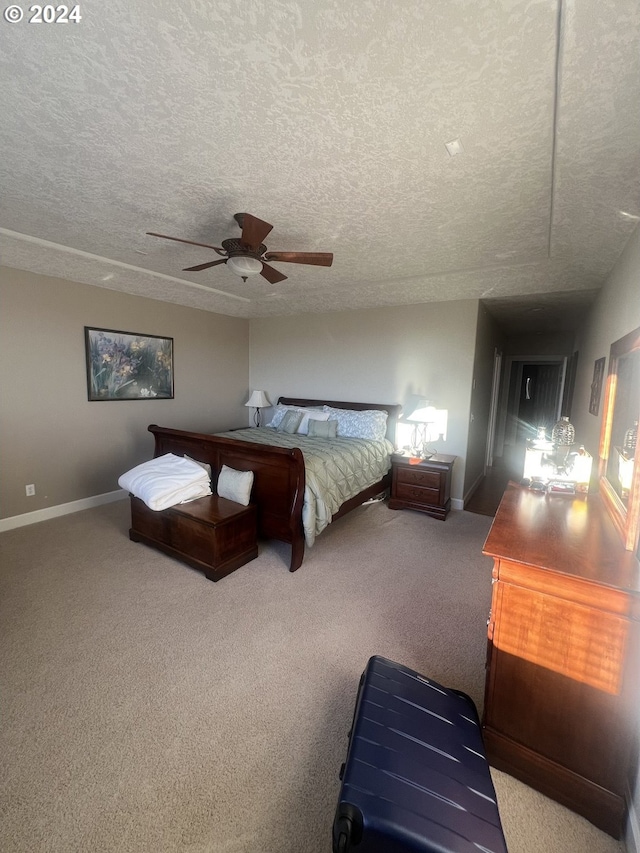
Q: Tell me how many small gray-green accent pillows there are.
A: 2